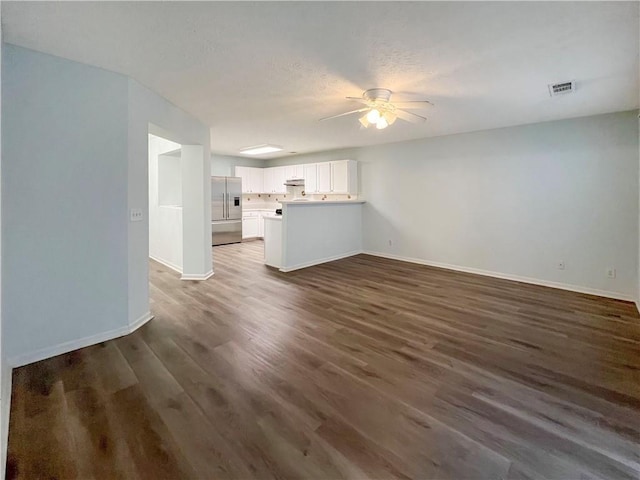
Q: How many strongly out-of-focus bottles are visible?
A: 0